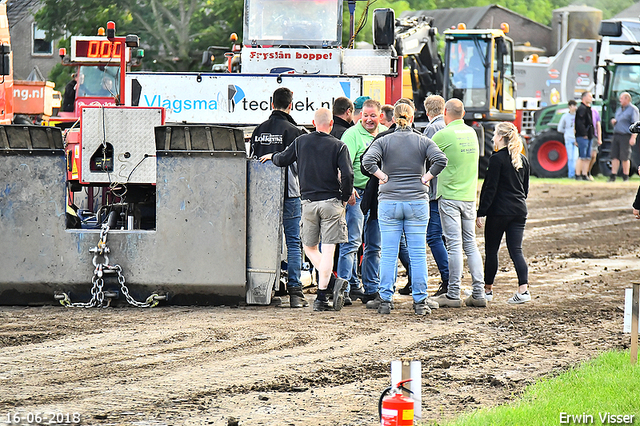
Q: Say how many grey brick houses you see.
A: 1